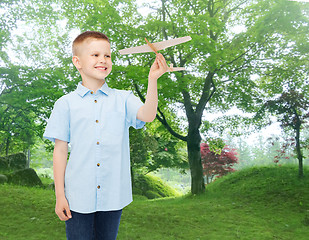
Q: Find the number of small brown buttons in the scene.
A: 6